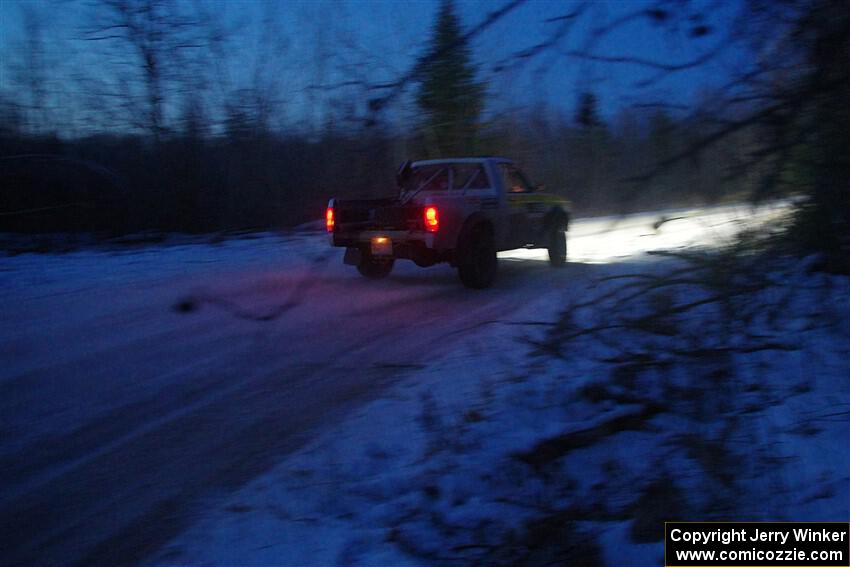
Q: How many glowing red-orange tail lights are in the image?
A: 2